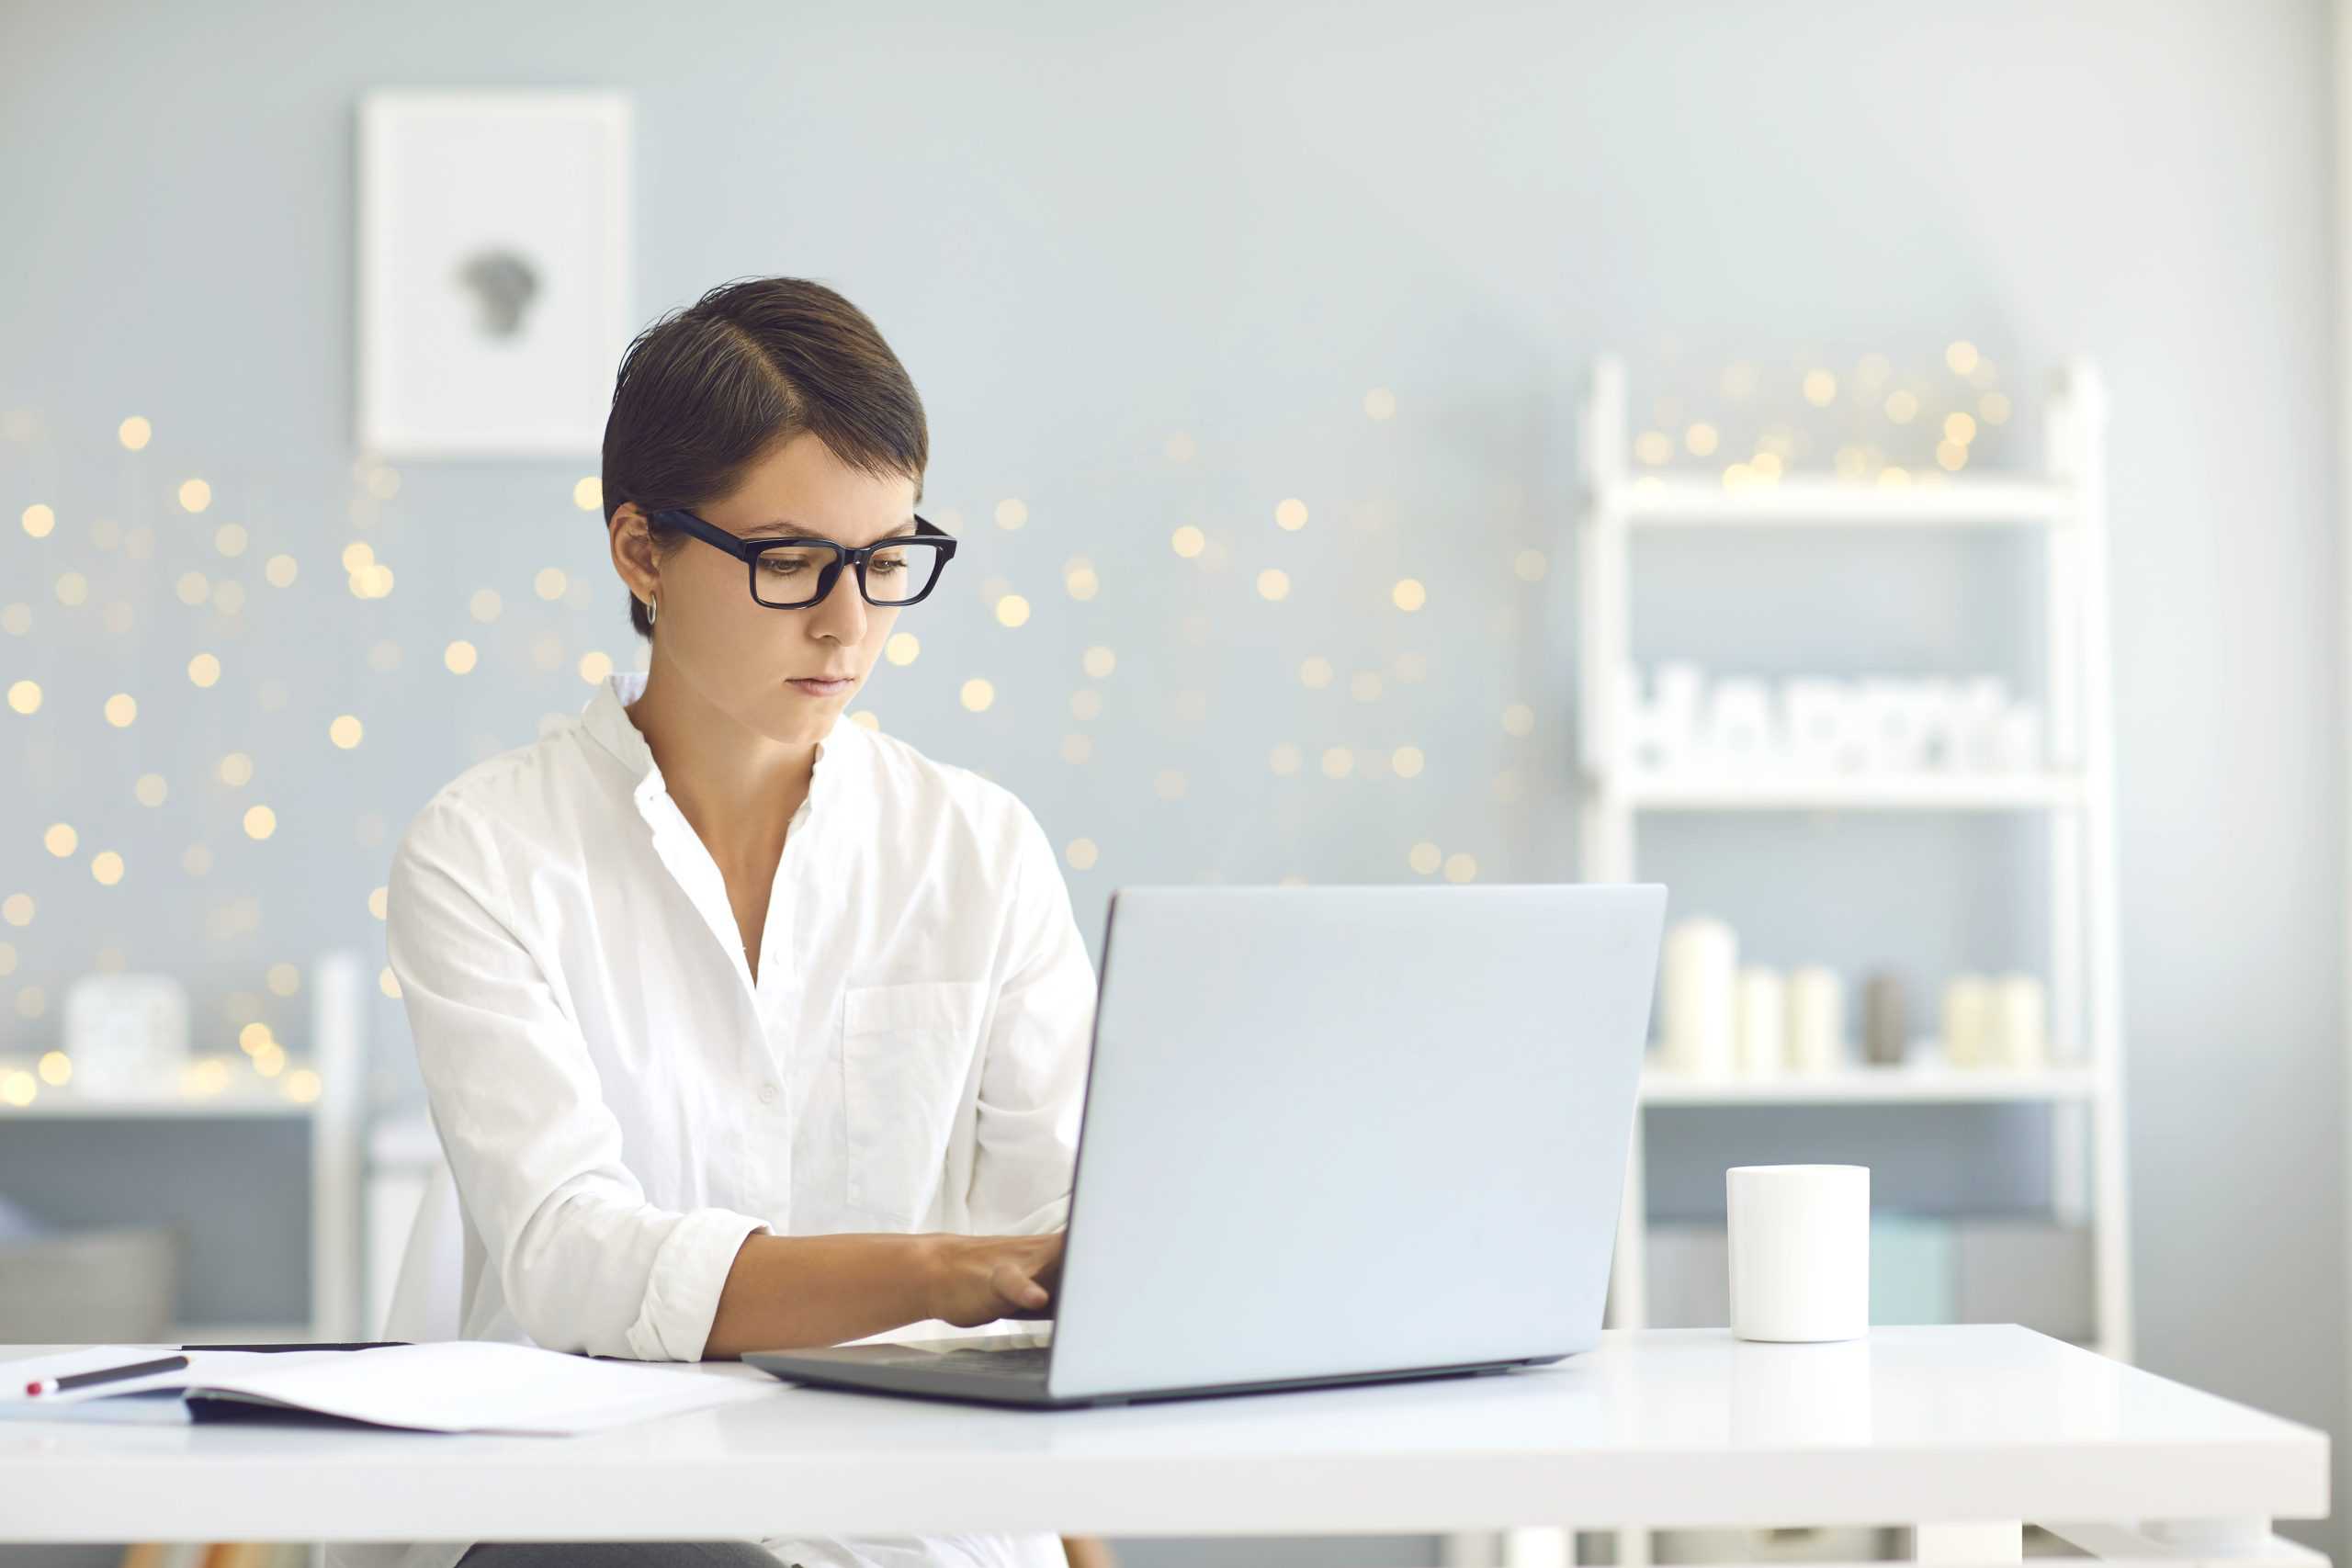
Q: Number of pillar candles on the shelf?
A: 6